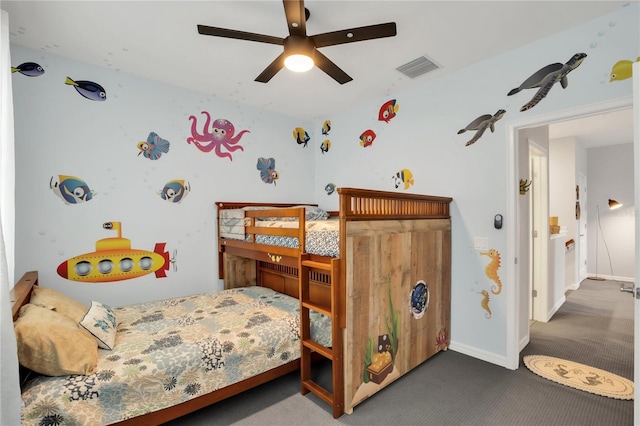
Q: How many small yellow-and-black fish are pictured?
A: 3